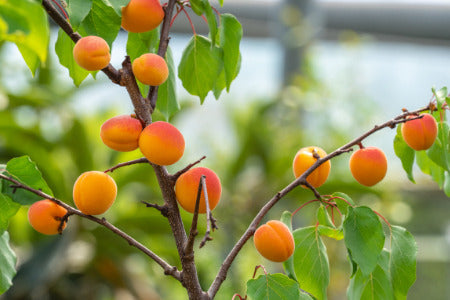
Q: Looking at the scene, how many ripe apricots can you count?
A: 12